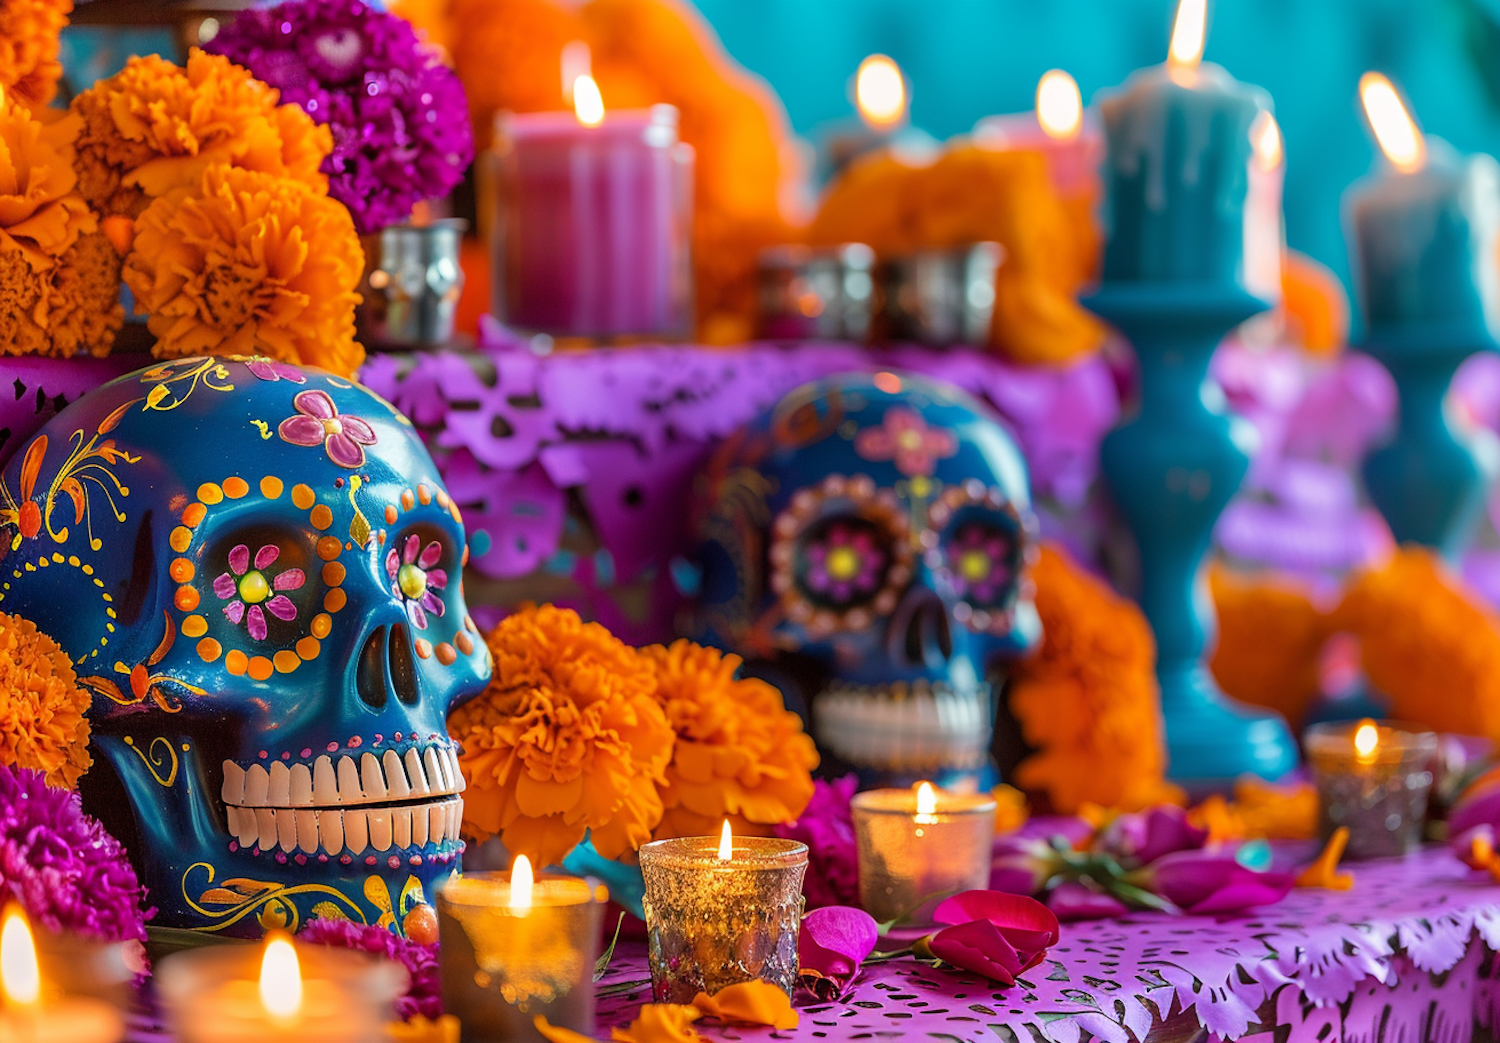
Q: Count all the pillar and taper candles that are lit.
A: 6